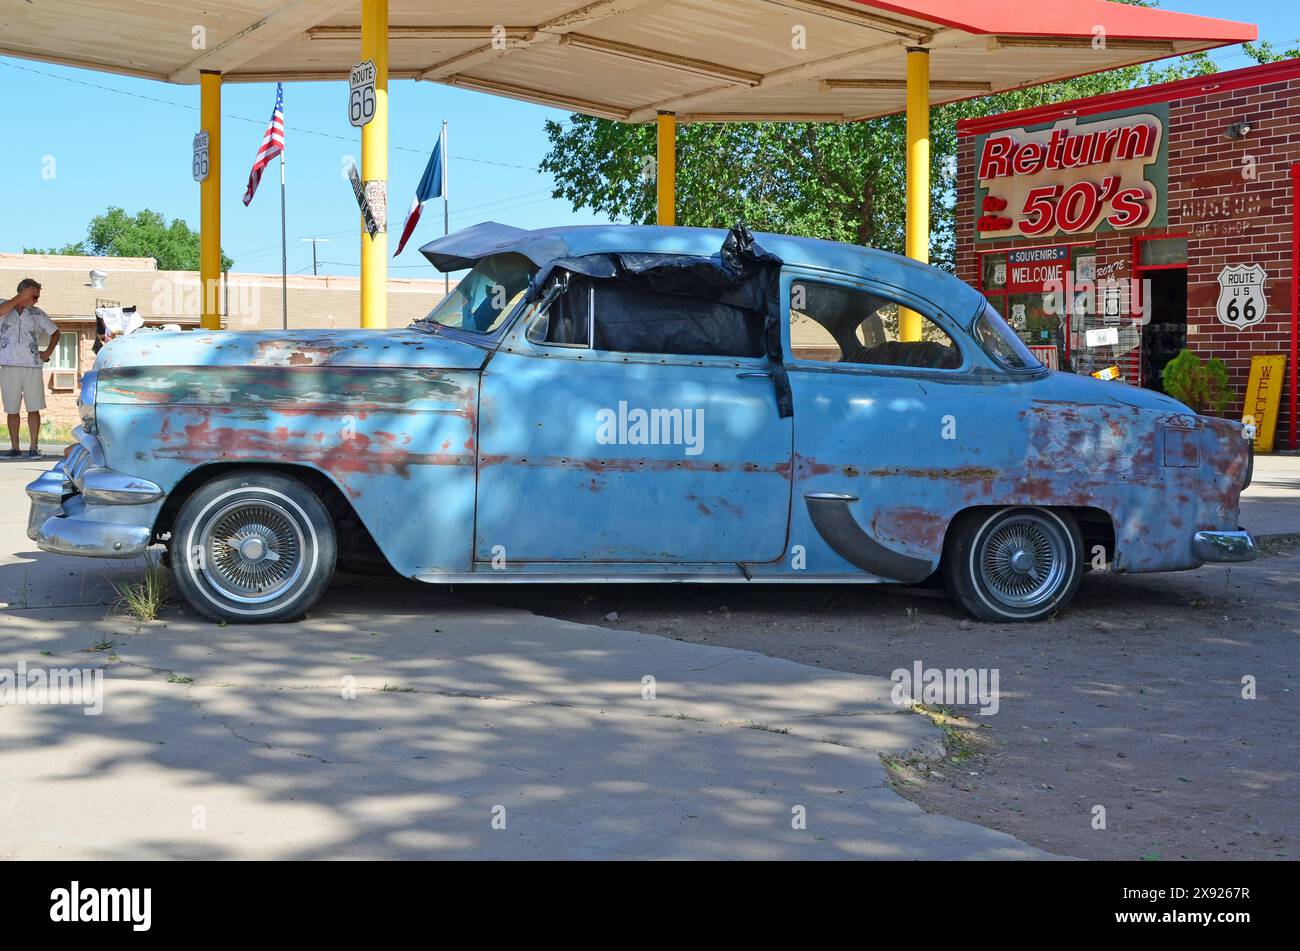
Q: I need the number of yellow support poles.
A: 4